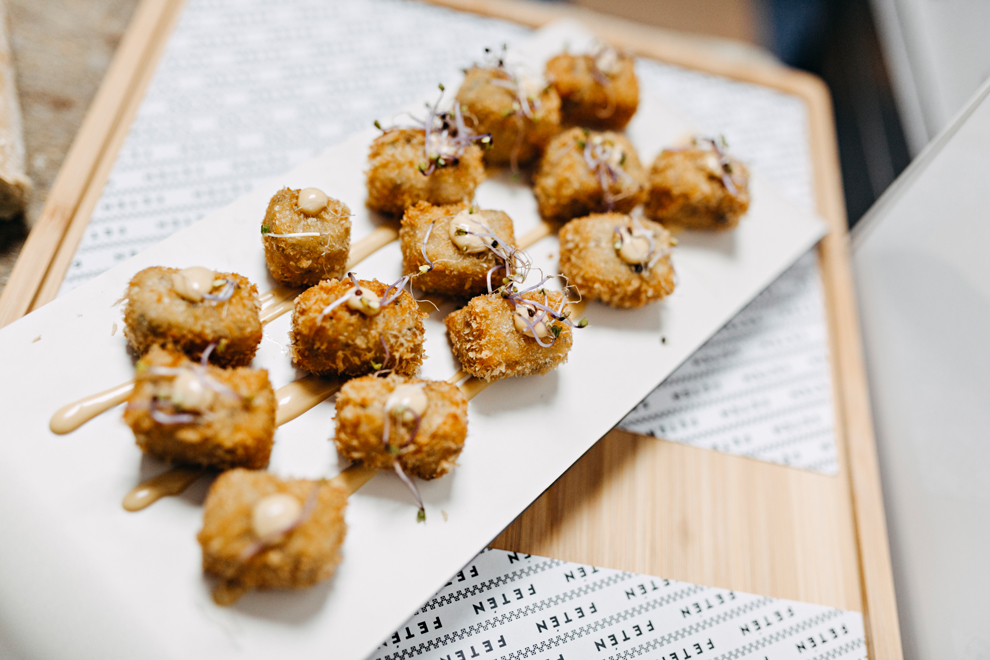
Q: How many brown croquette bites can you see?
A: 14